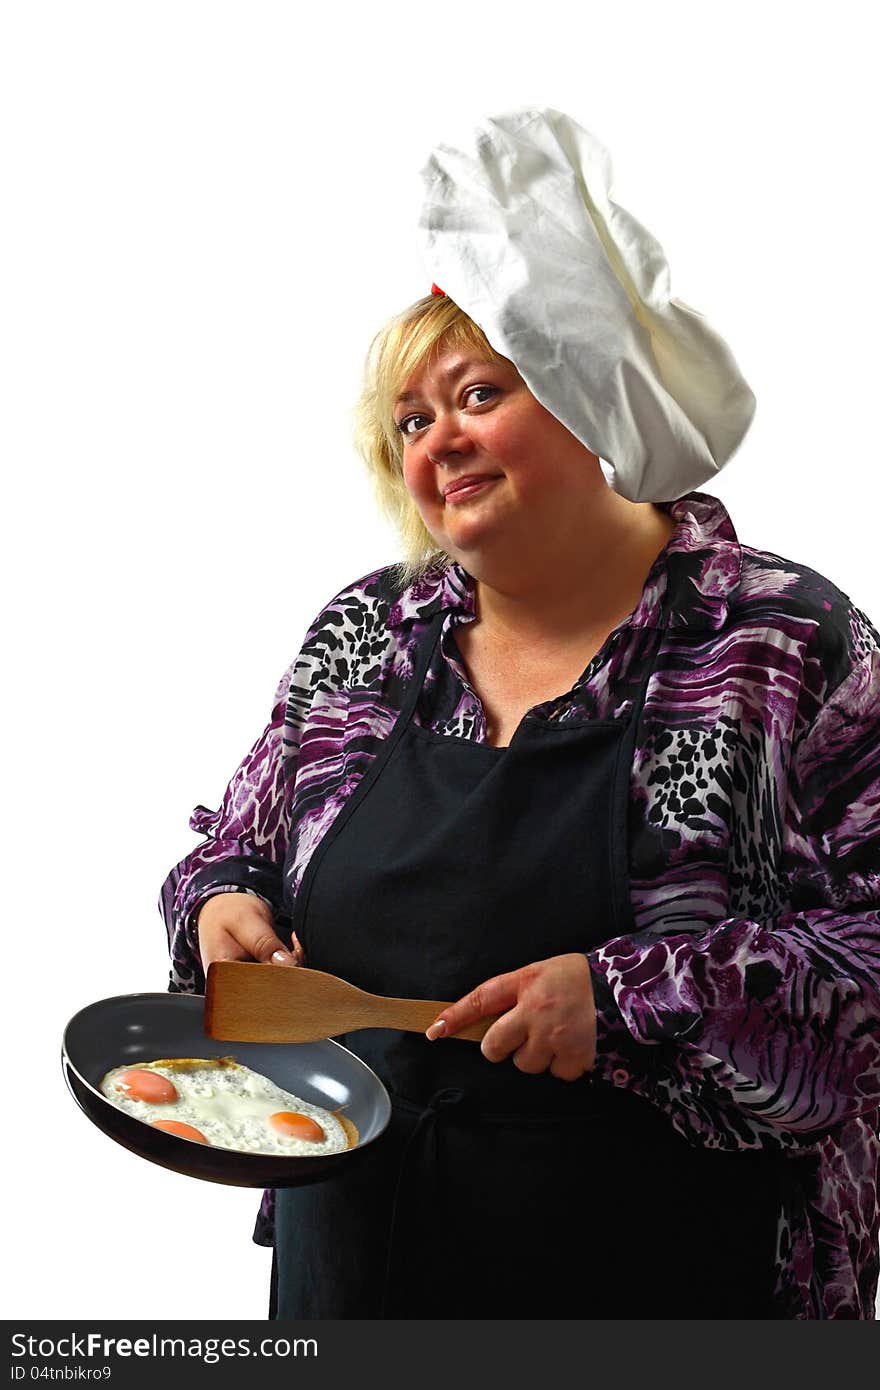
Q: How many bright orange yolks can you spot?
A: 3